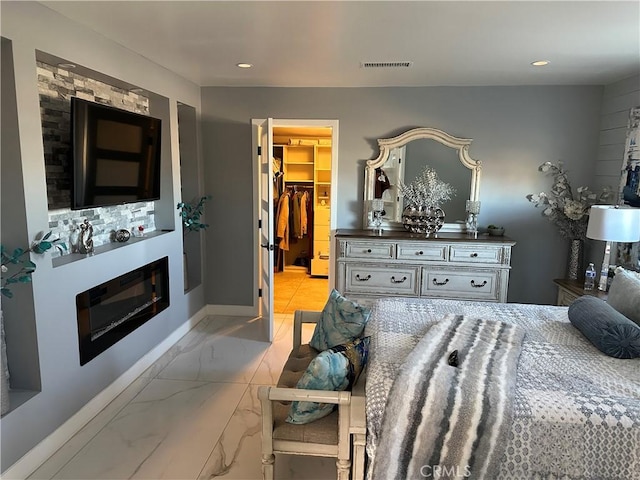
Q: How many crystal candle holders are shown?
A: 2